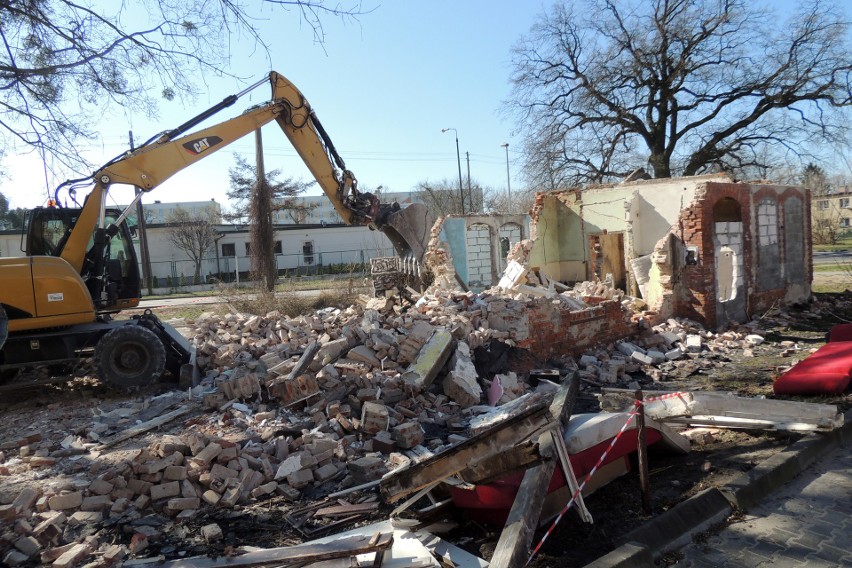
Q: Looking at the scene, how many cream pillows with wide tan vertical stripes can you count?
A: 0